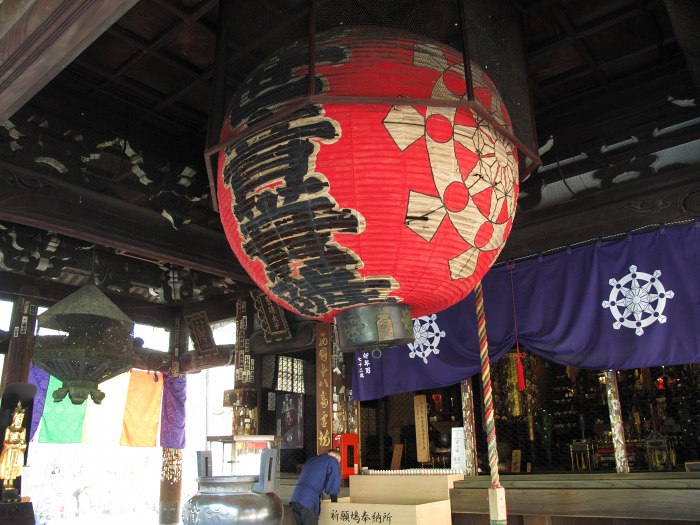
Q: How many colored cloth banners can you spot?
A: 5